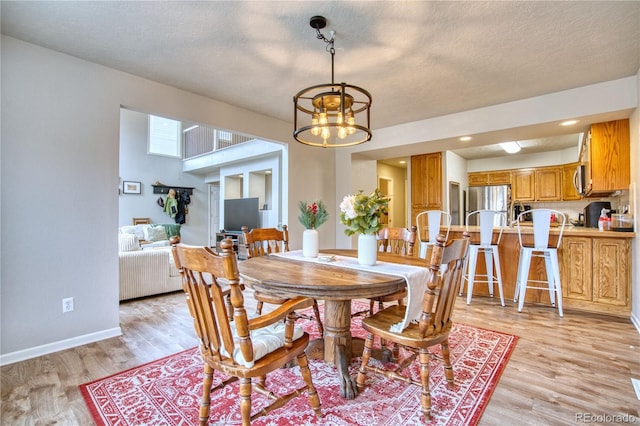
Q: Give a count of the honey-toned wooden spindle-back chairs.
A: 4